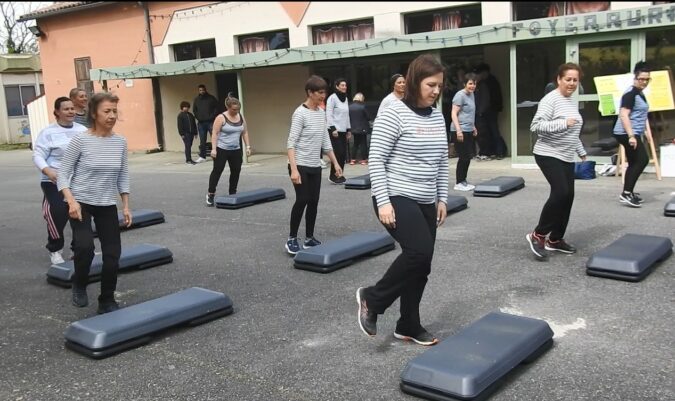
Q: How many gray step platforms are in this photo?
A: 11